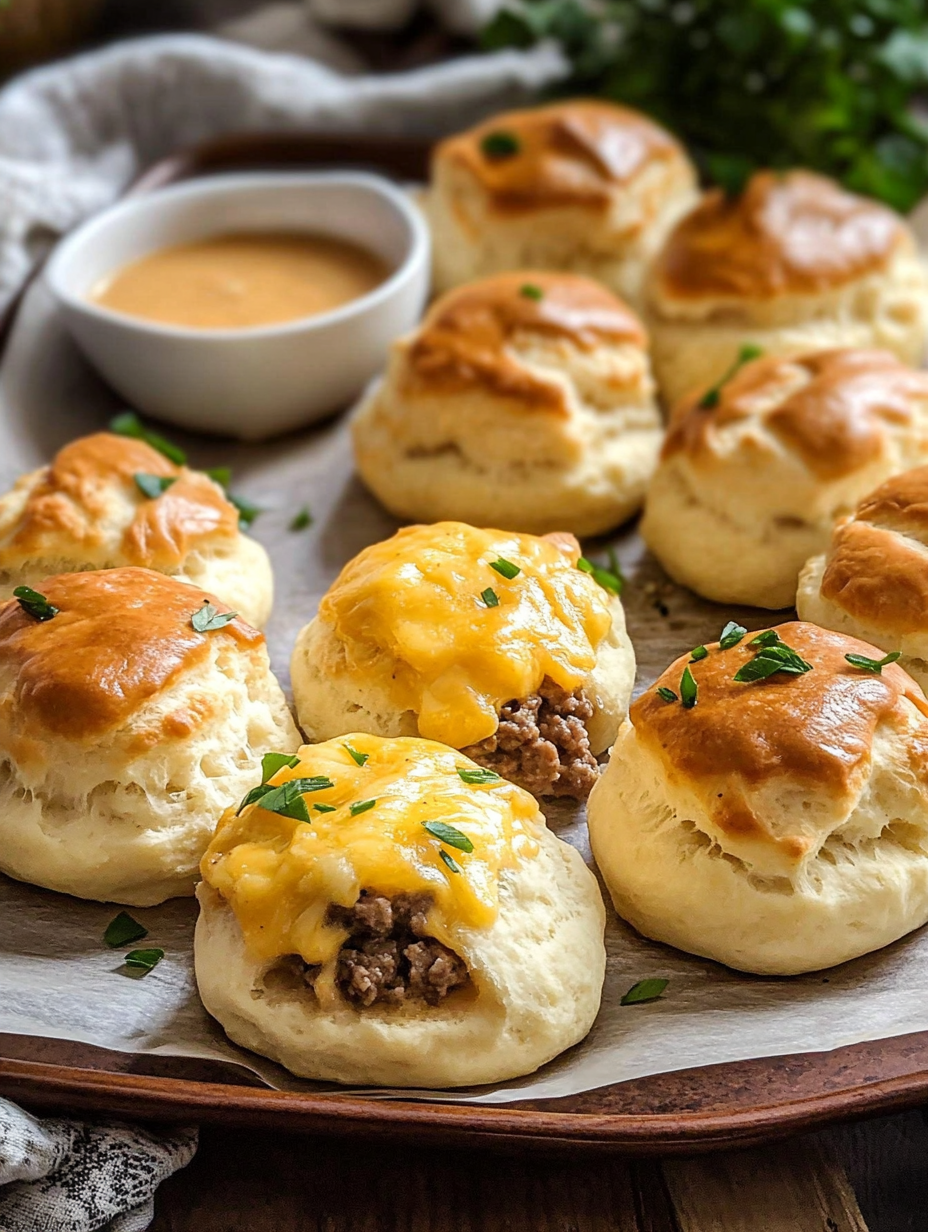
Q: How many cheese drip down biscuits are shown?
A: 2